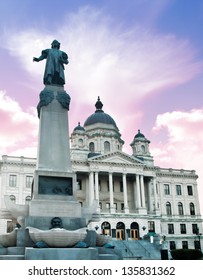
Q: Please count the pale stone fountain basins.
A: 3